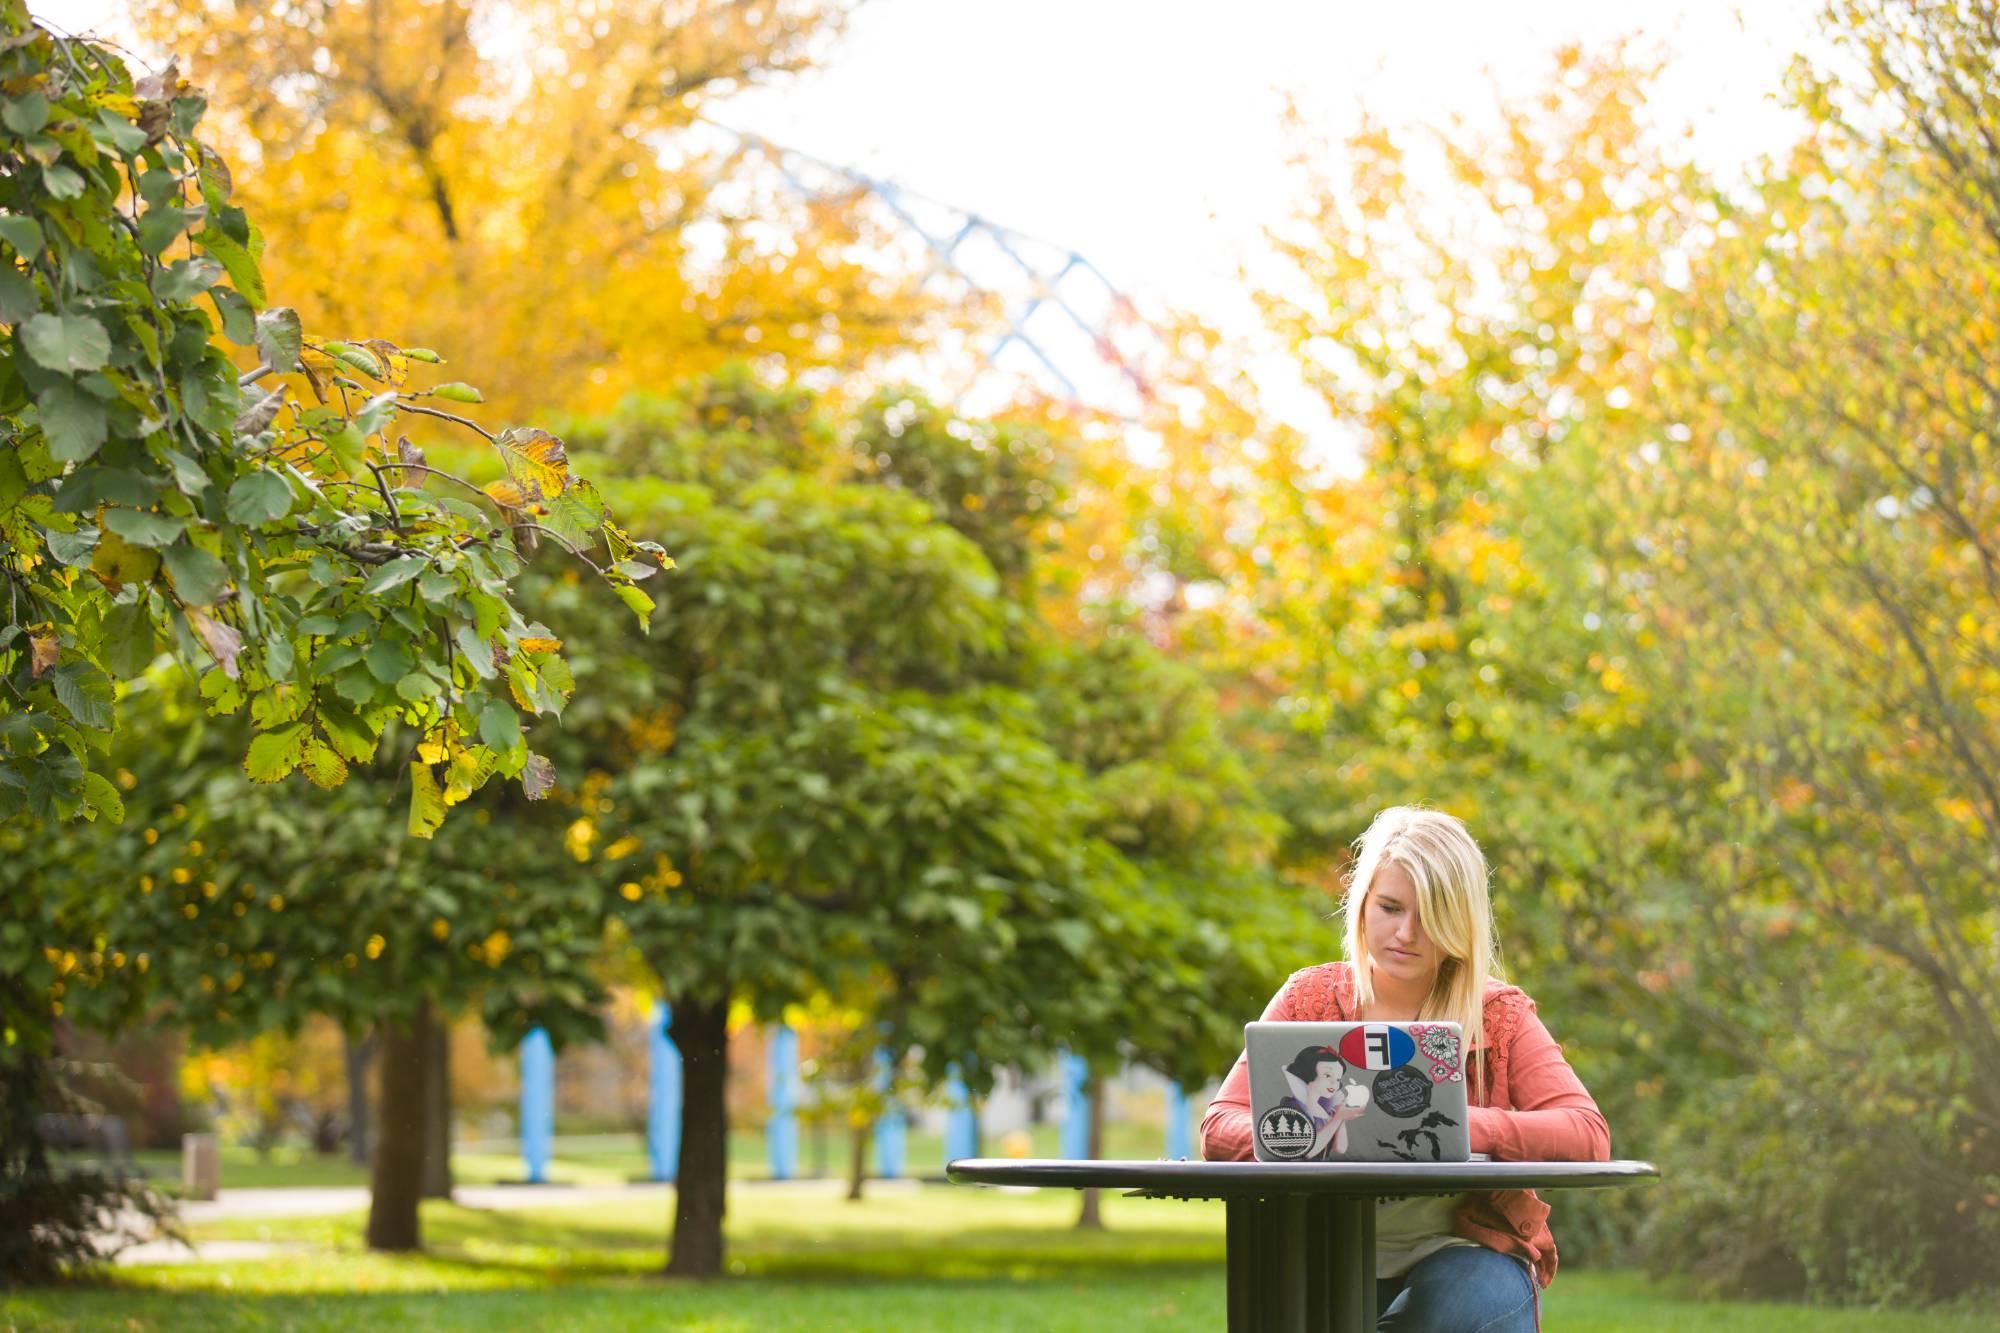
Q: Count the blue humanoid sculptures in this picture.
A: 7